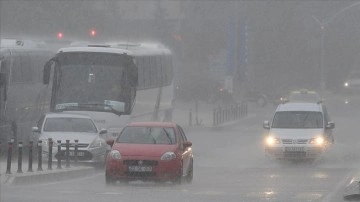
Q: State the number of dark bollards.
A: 8